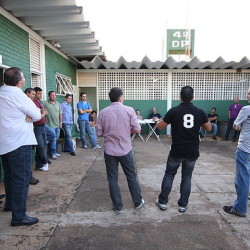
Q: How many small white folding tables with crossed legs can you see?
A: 2